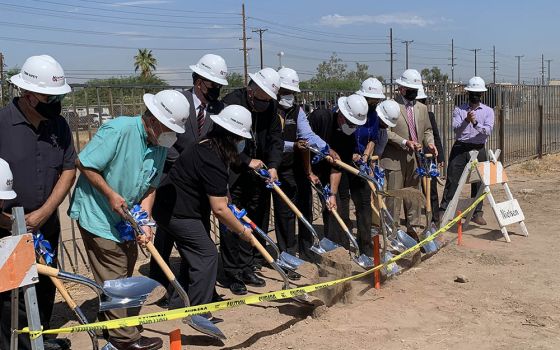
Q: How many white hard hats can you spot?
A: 13